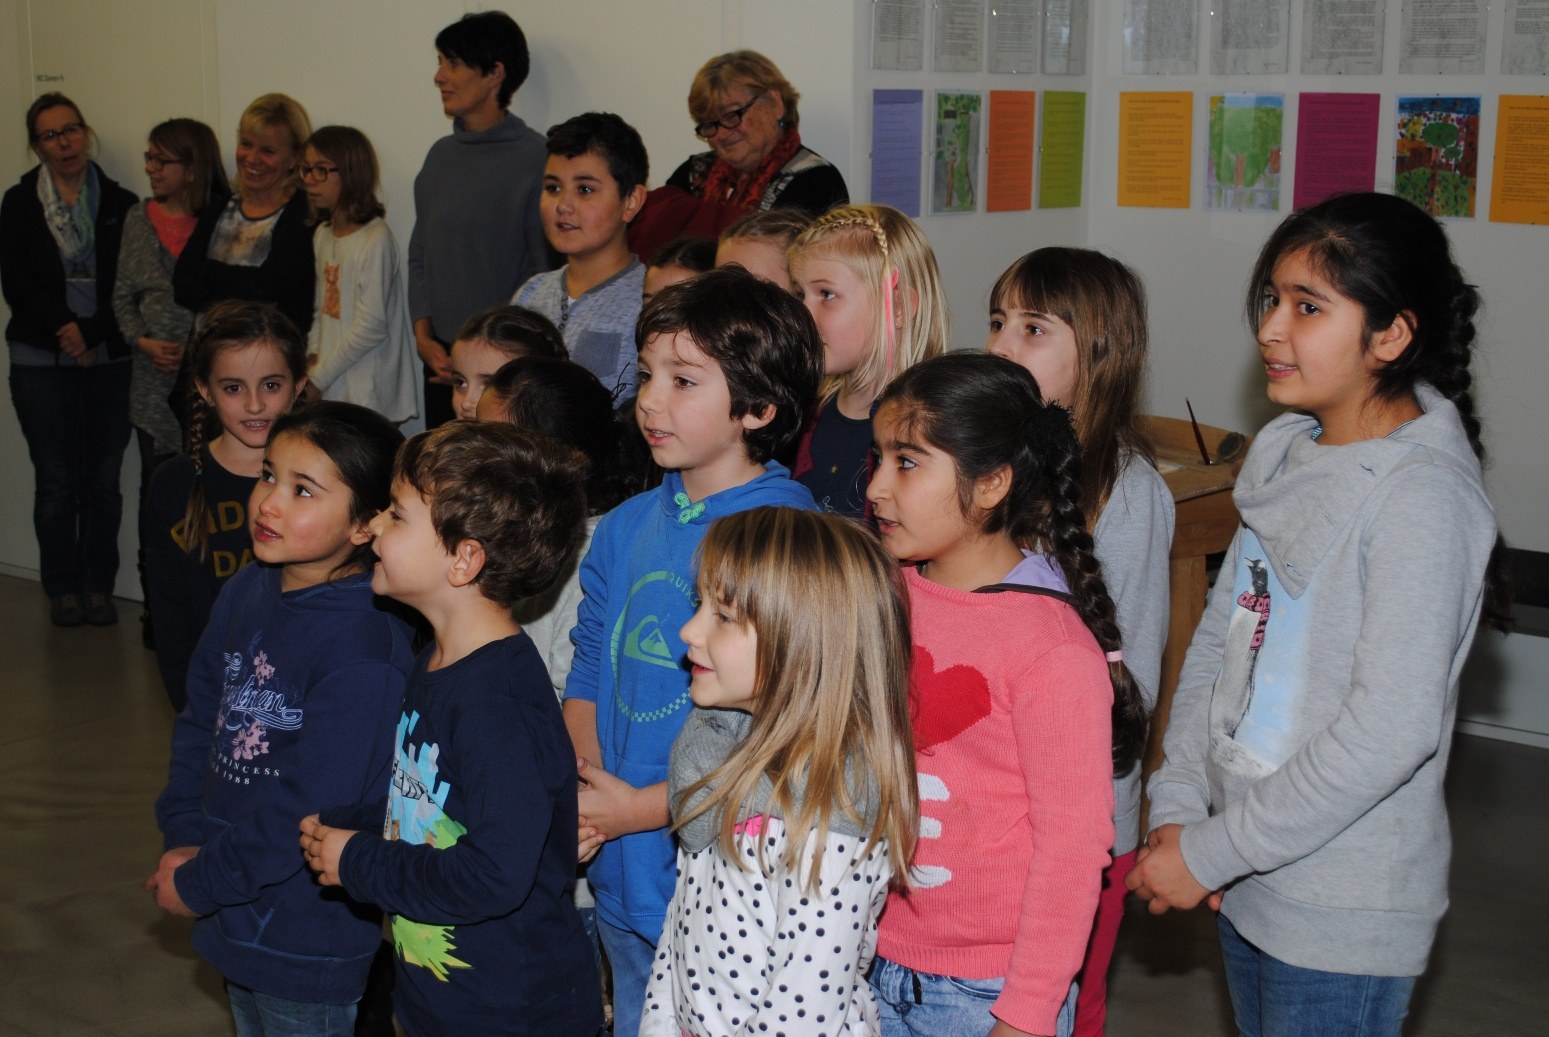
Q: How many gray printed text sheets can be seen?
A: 9